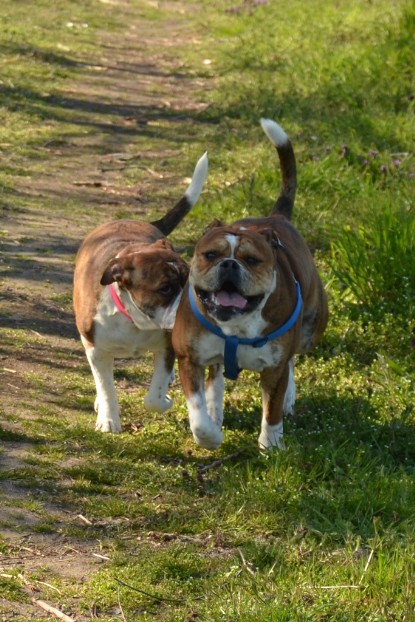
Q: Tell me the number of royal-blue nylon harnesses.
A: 1